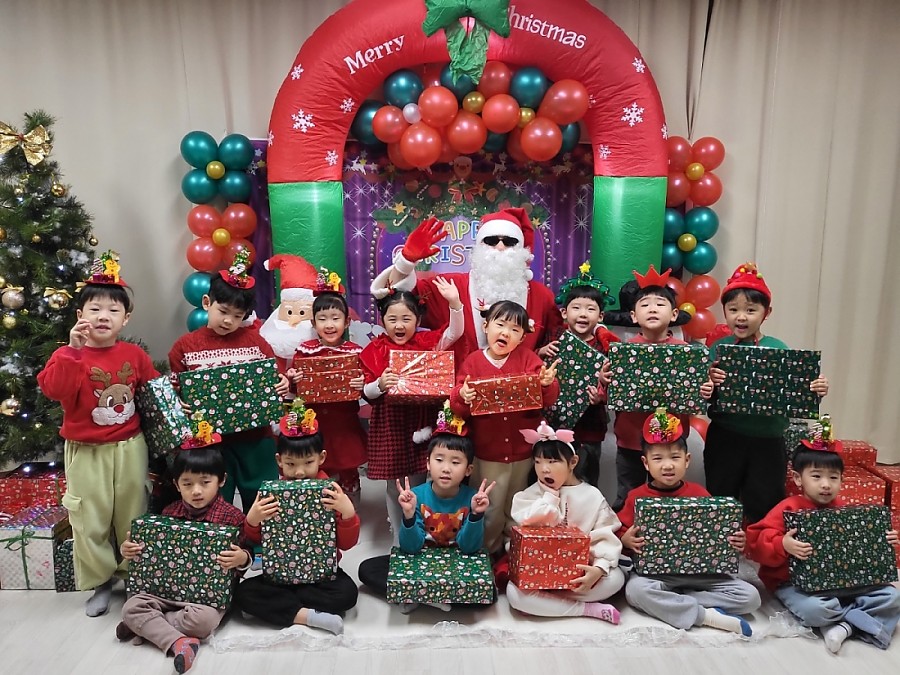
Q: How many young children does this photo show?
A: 14